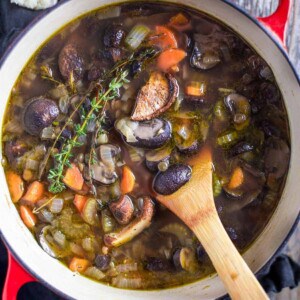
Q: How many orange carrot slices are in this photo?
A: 12